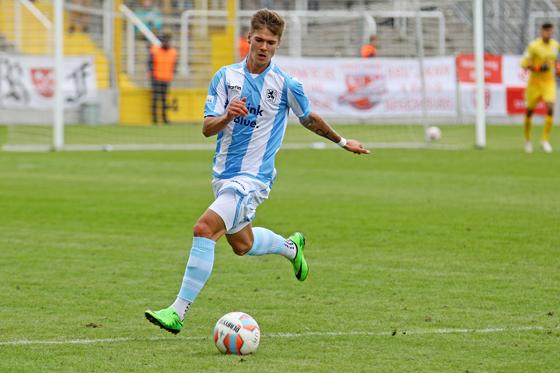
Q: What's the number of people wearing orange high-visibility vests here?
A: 3